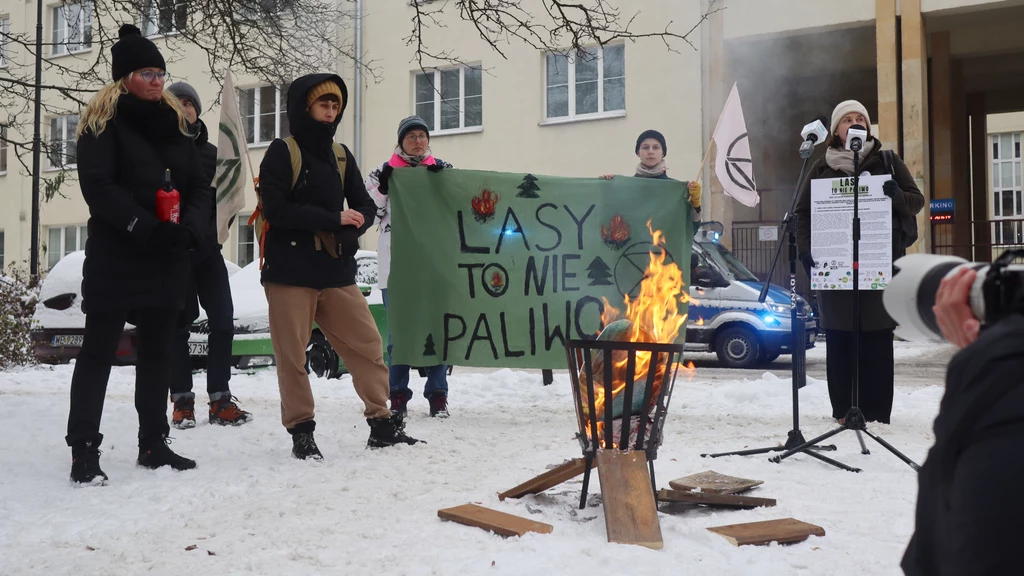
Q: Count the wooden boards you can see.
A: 6